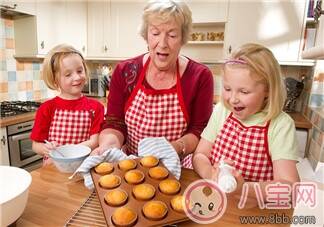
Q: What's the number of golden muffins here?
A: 12